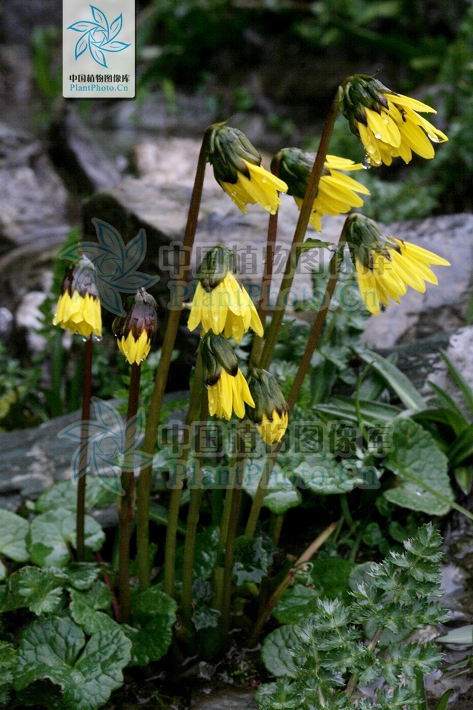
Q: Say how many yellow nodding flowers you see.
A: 9